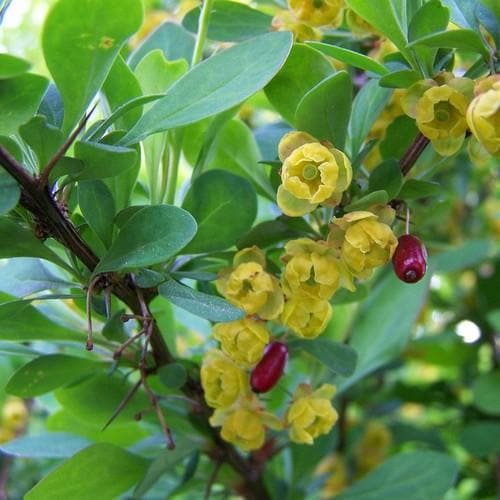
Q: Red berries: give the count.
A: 2